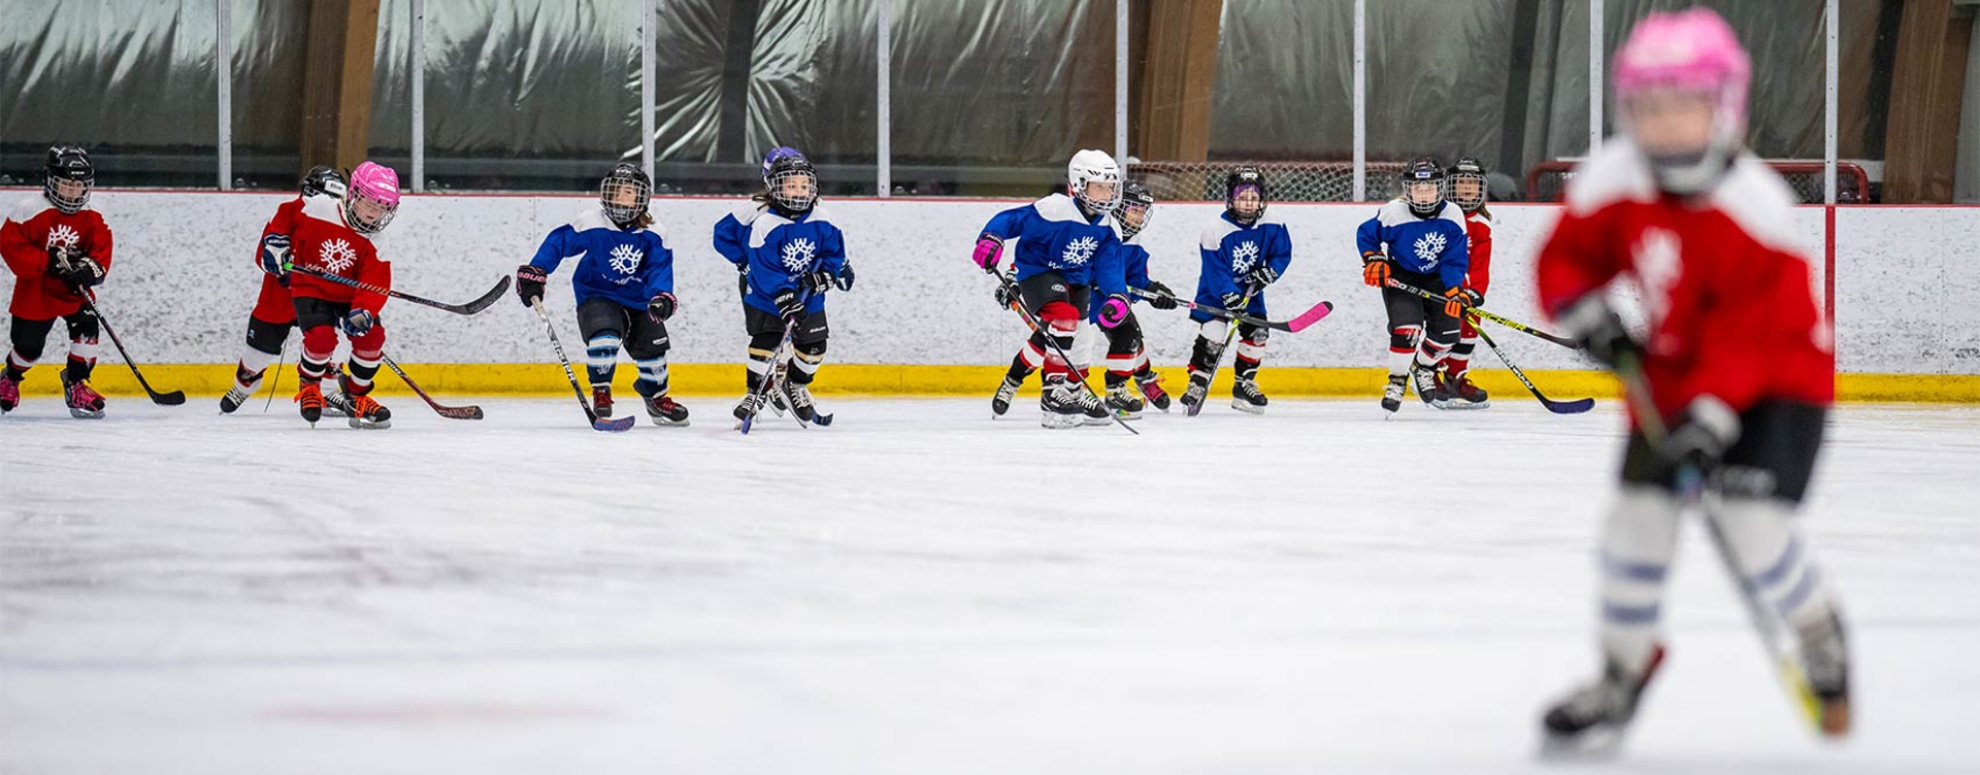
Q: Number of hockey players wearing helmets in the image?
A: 12